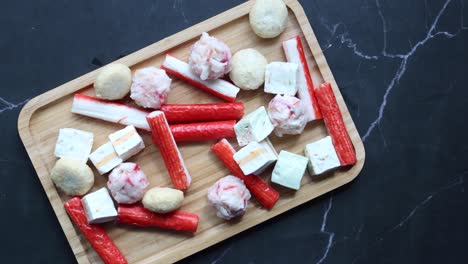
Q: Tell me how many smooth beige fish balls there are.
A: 5